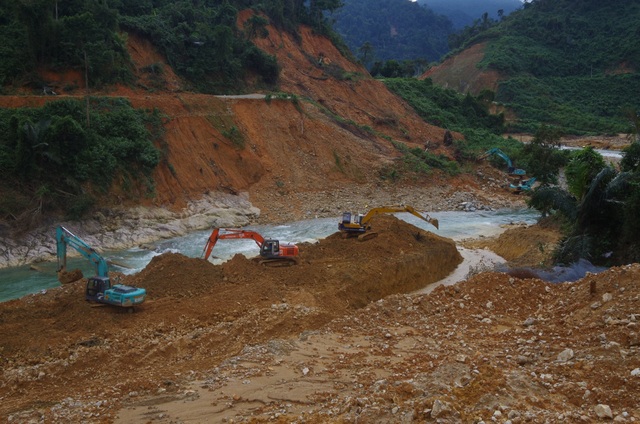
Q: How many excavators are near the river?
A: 5